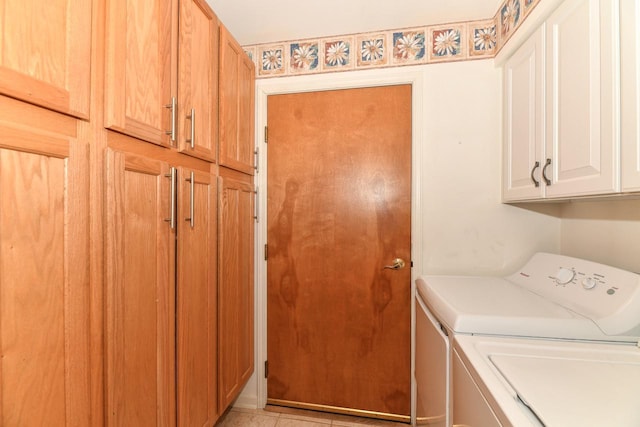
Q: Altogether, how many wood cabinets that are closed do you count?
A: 8